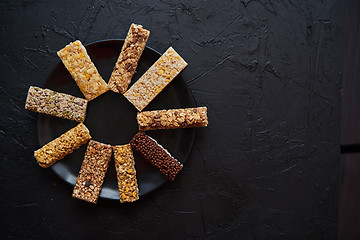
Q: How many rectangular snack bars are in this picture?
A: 9